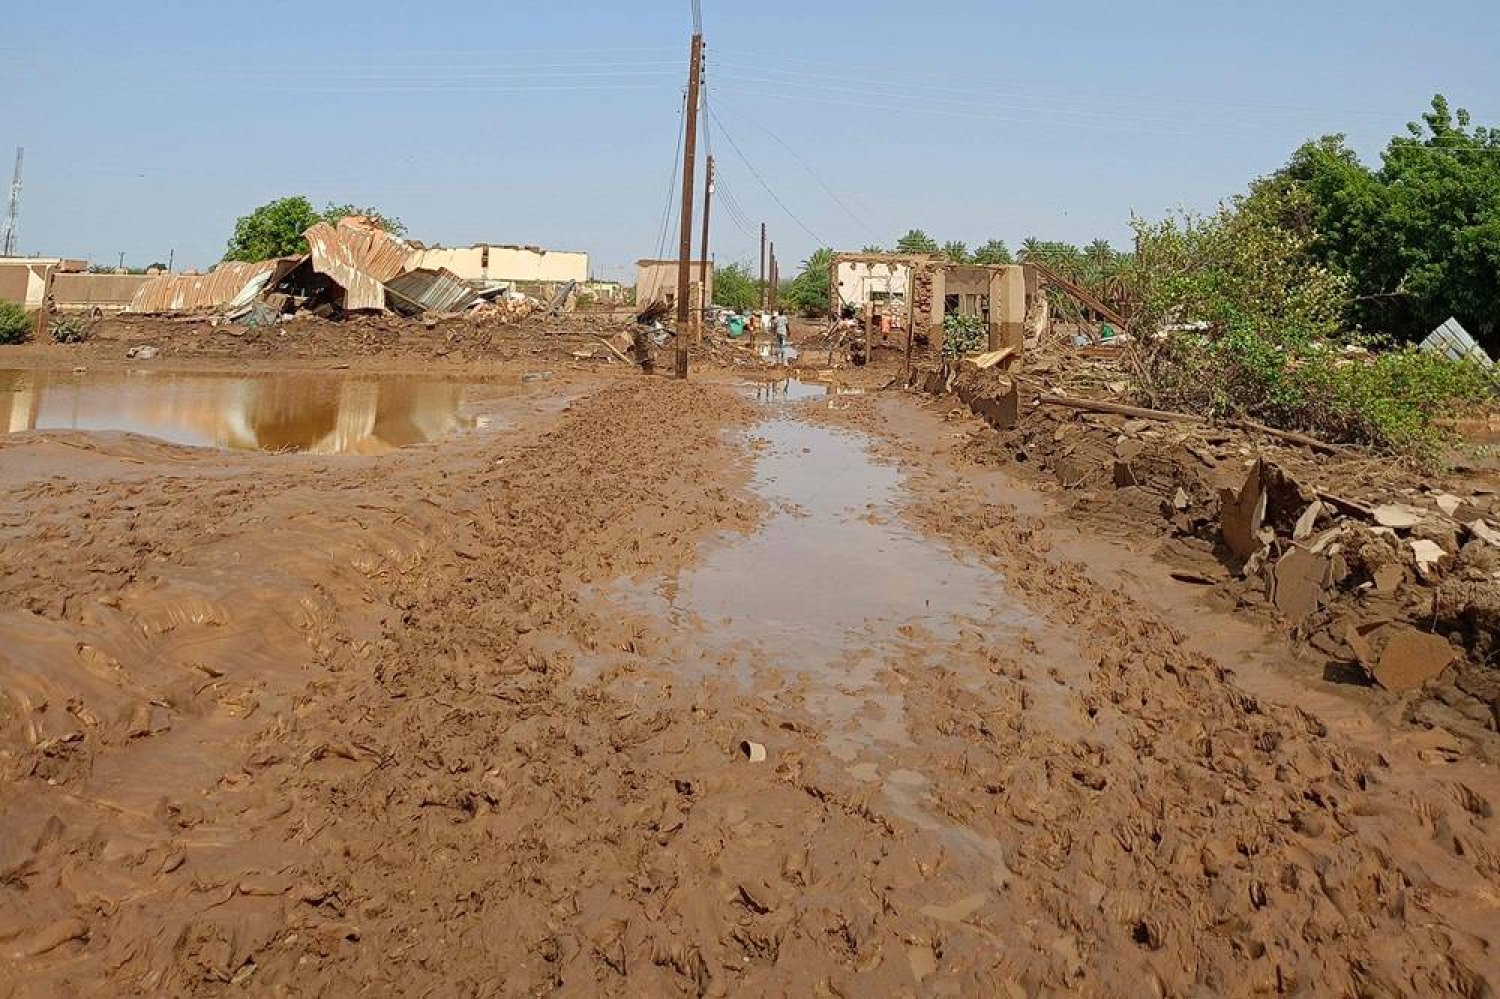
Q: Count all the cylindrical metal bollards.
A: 0